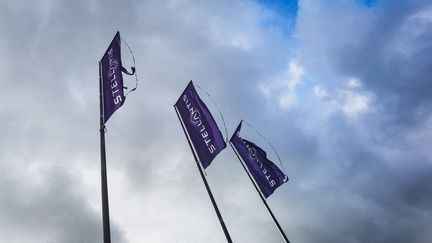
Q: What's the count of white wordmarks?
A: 3